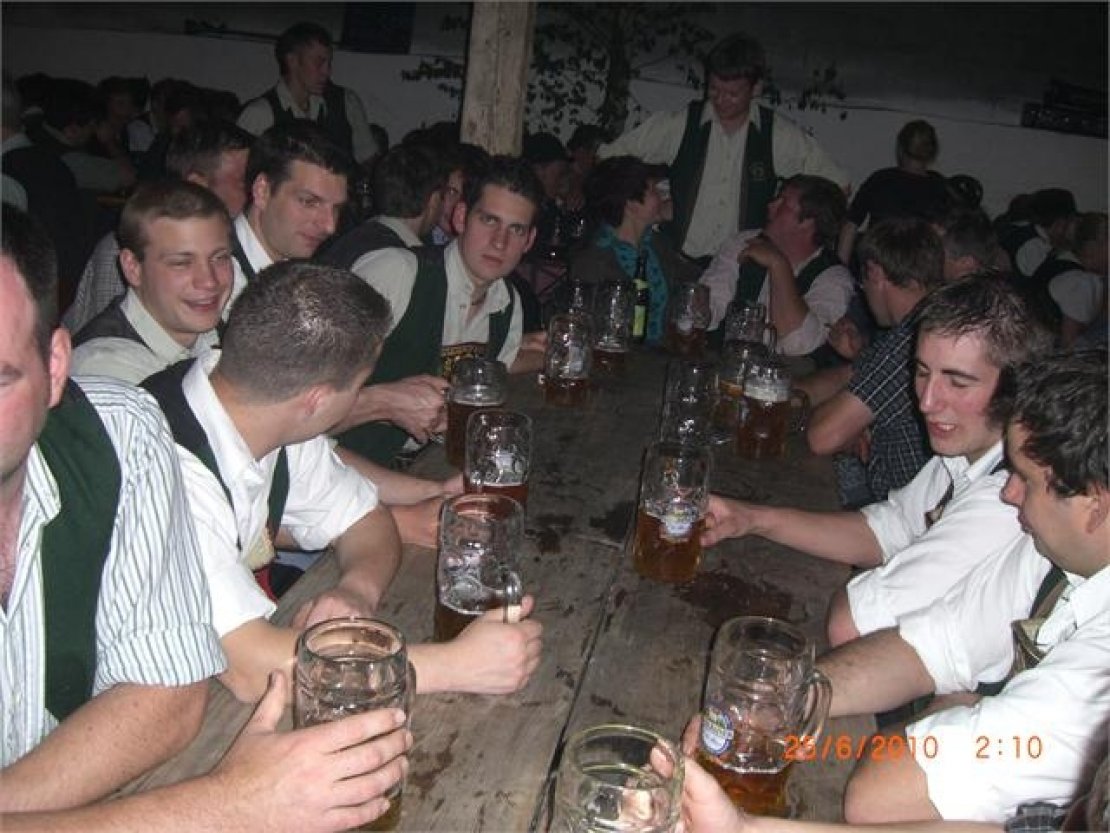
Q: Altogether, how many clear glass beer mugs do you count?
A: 15